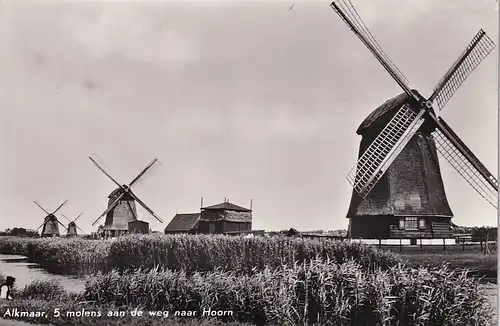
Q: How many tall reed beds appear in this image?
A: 2